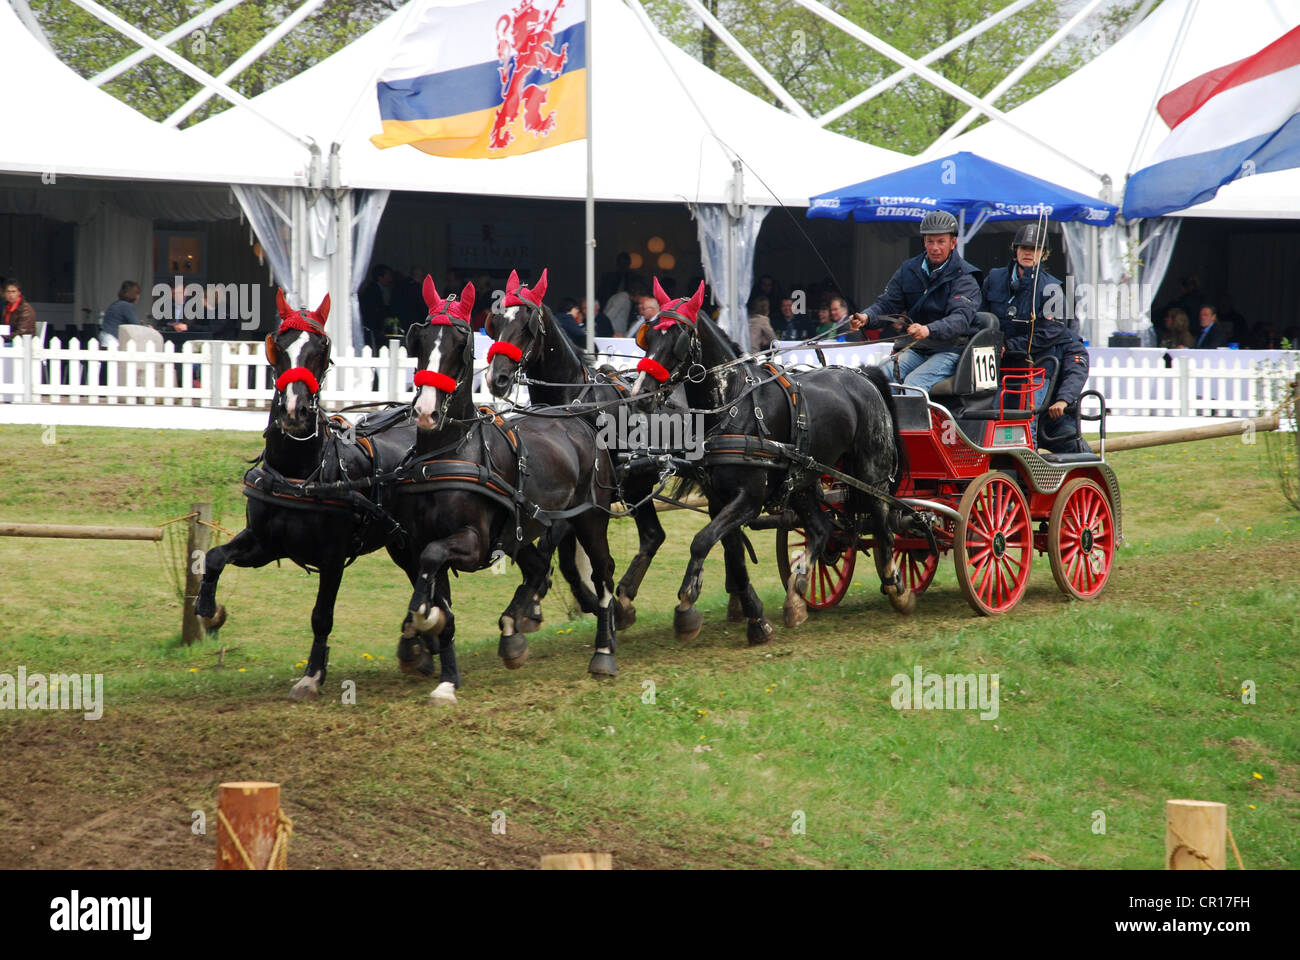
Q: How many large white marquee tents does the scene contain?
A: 3